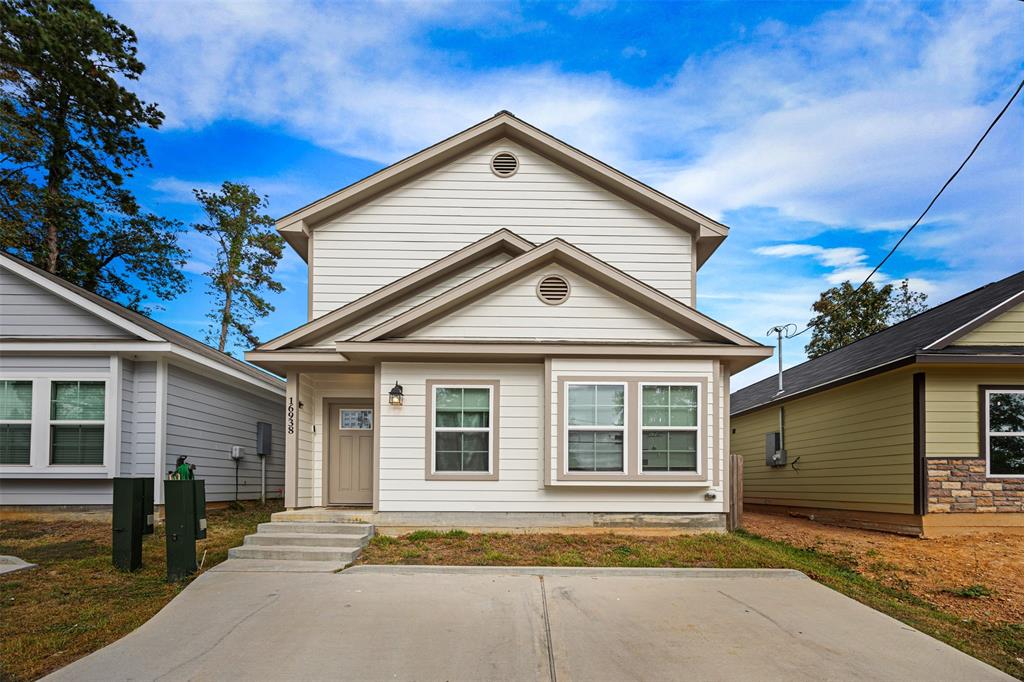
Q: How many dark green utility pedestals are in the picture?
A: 2